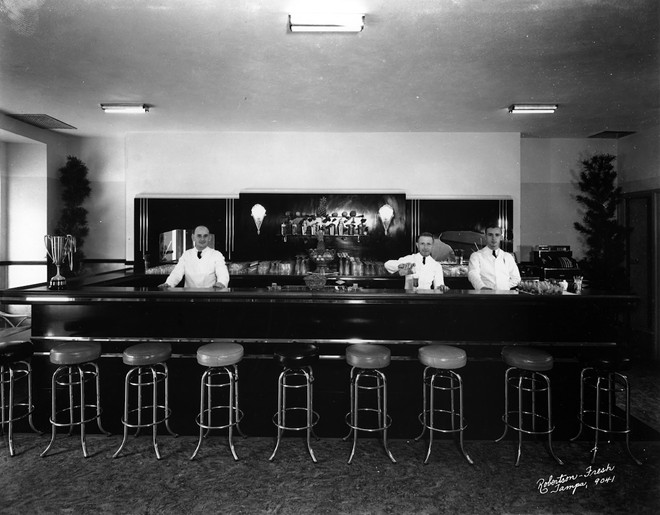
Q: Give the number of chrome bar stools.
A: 9